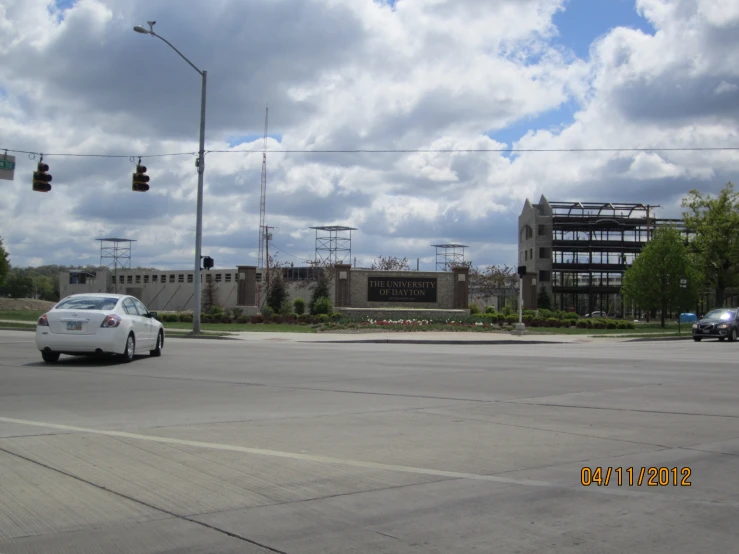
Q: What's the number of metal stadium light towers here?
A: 3